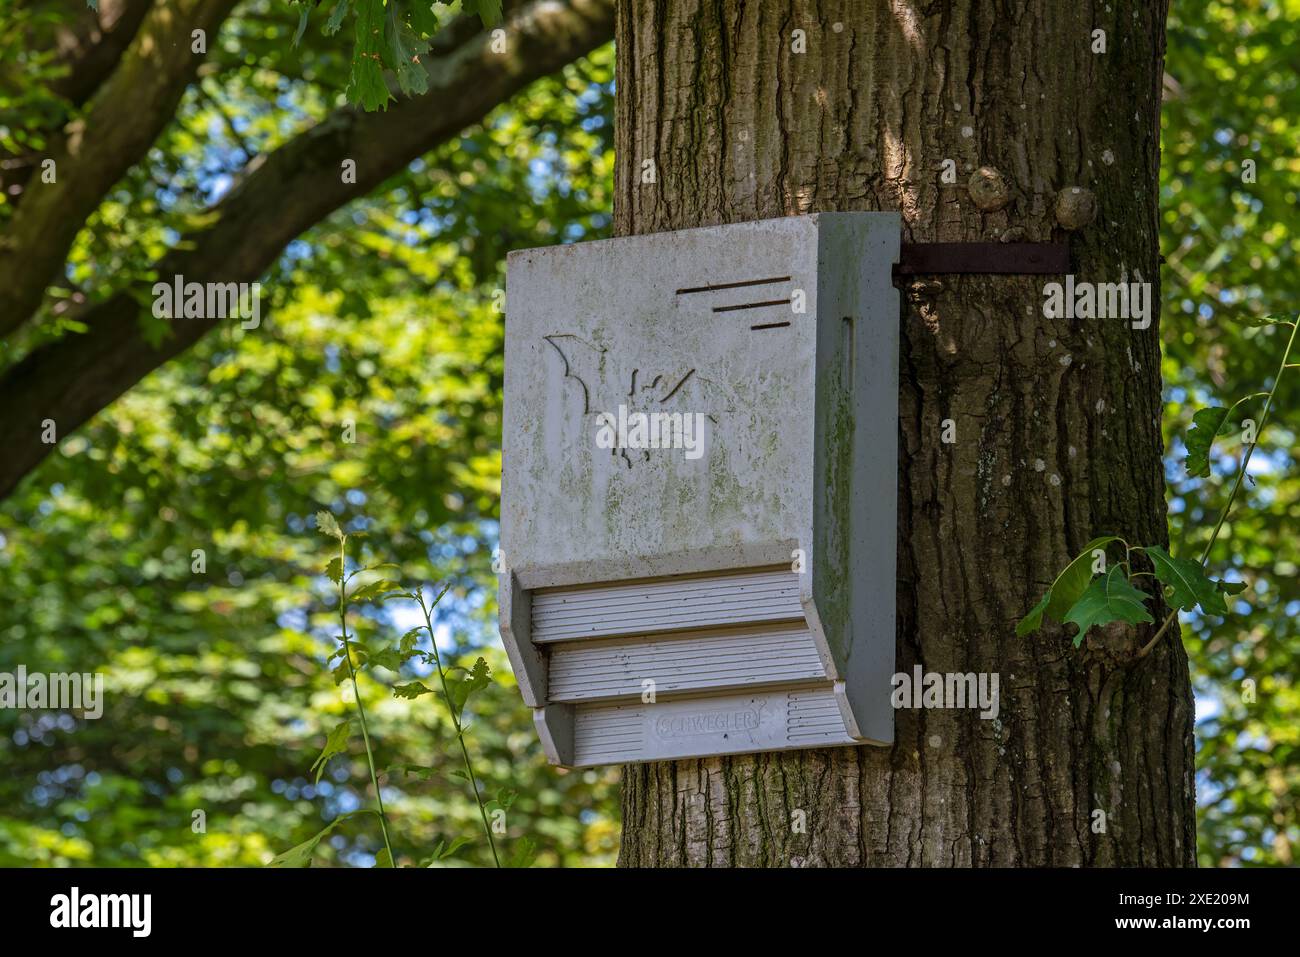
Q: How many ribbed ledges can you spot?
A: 3